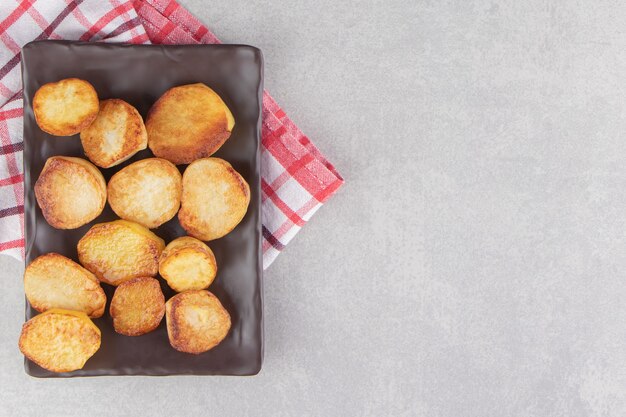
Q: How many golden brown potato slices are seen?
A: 12